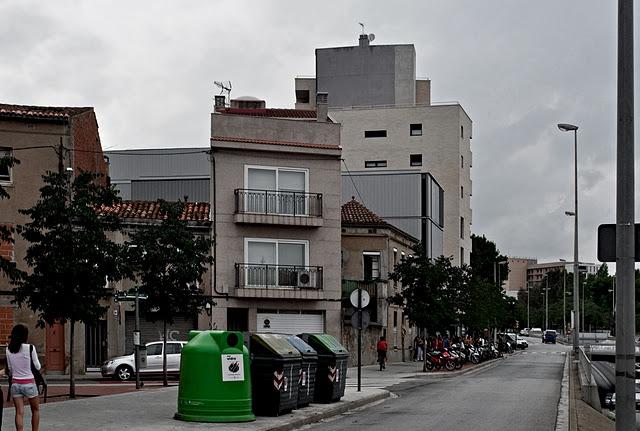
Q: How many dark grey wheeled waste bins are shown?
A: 3